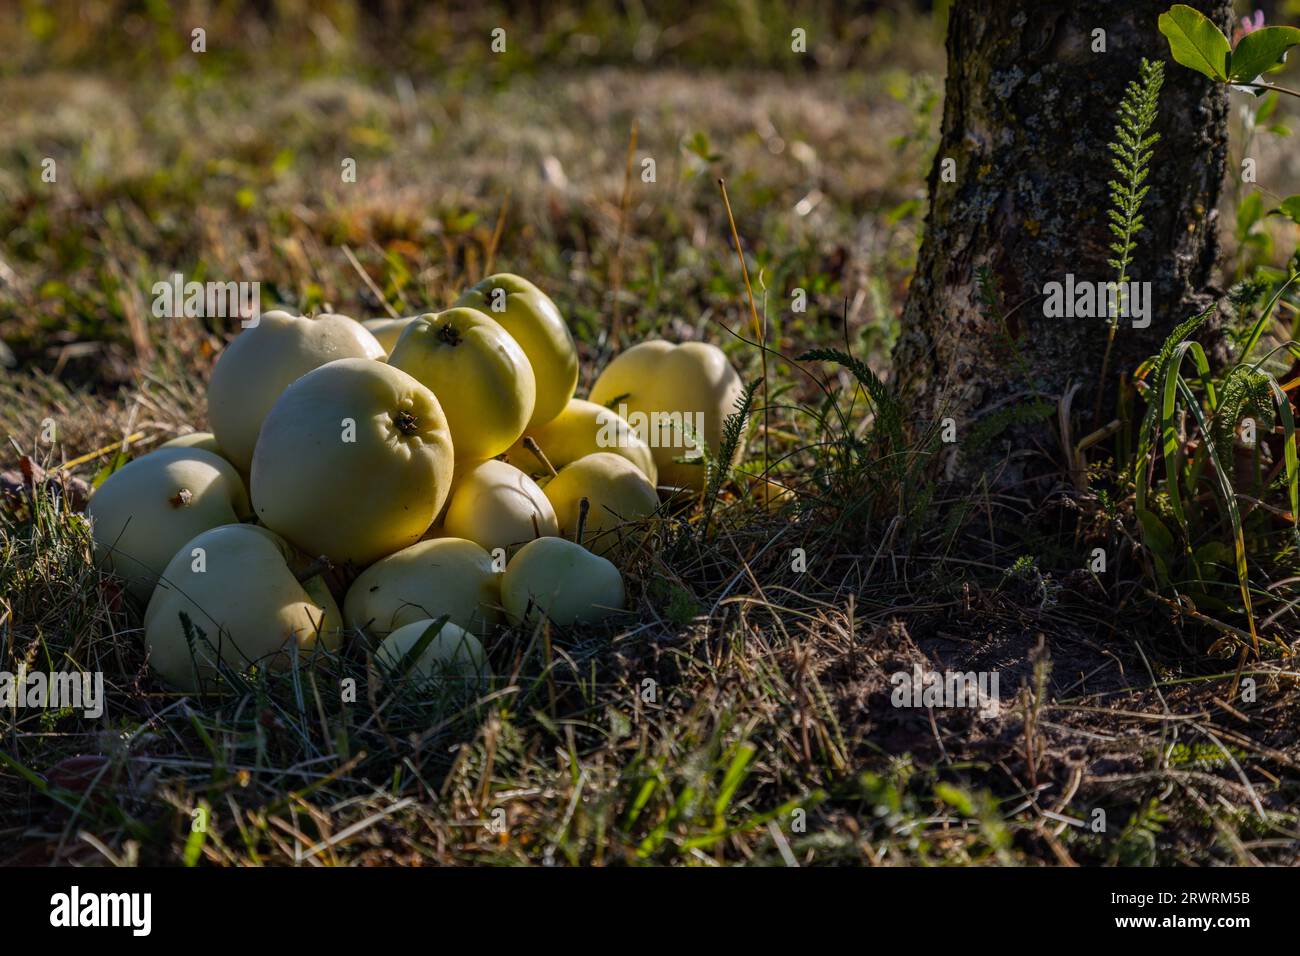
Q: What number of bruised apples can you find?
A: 1